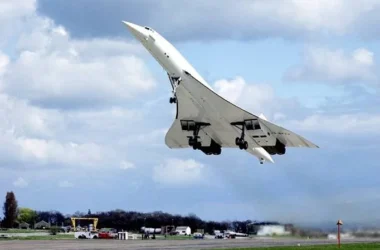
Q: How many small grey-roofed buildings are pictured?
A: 2